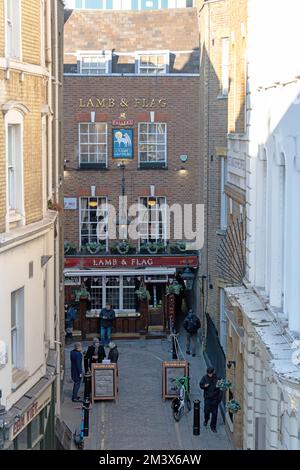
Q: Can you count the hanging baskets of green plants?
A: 5